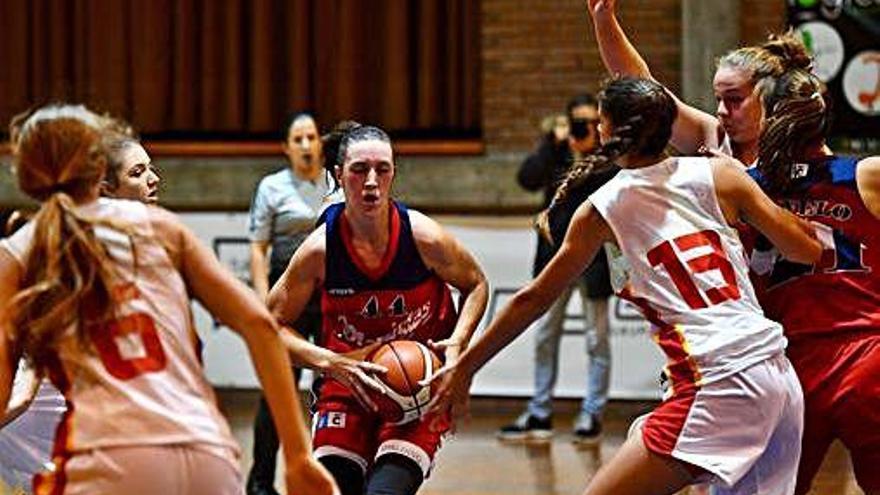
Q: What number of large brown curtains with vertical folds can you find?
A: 1